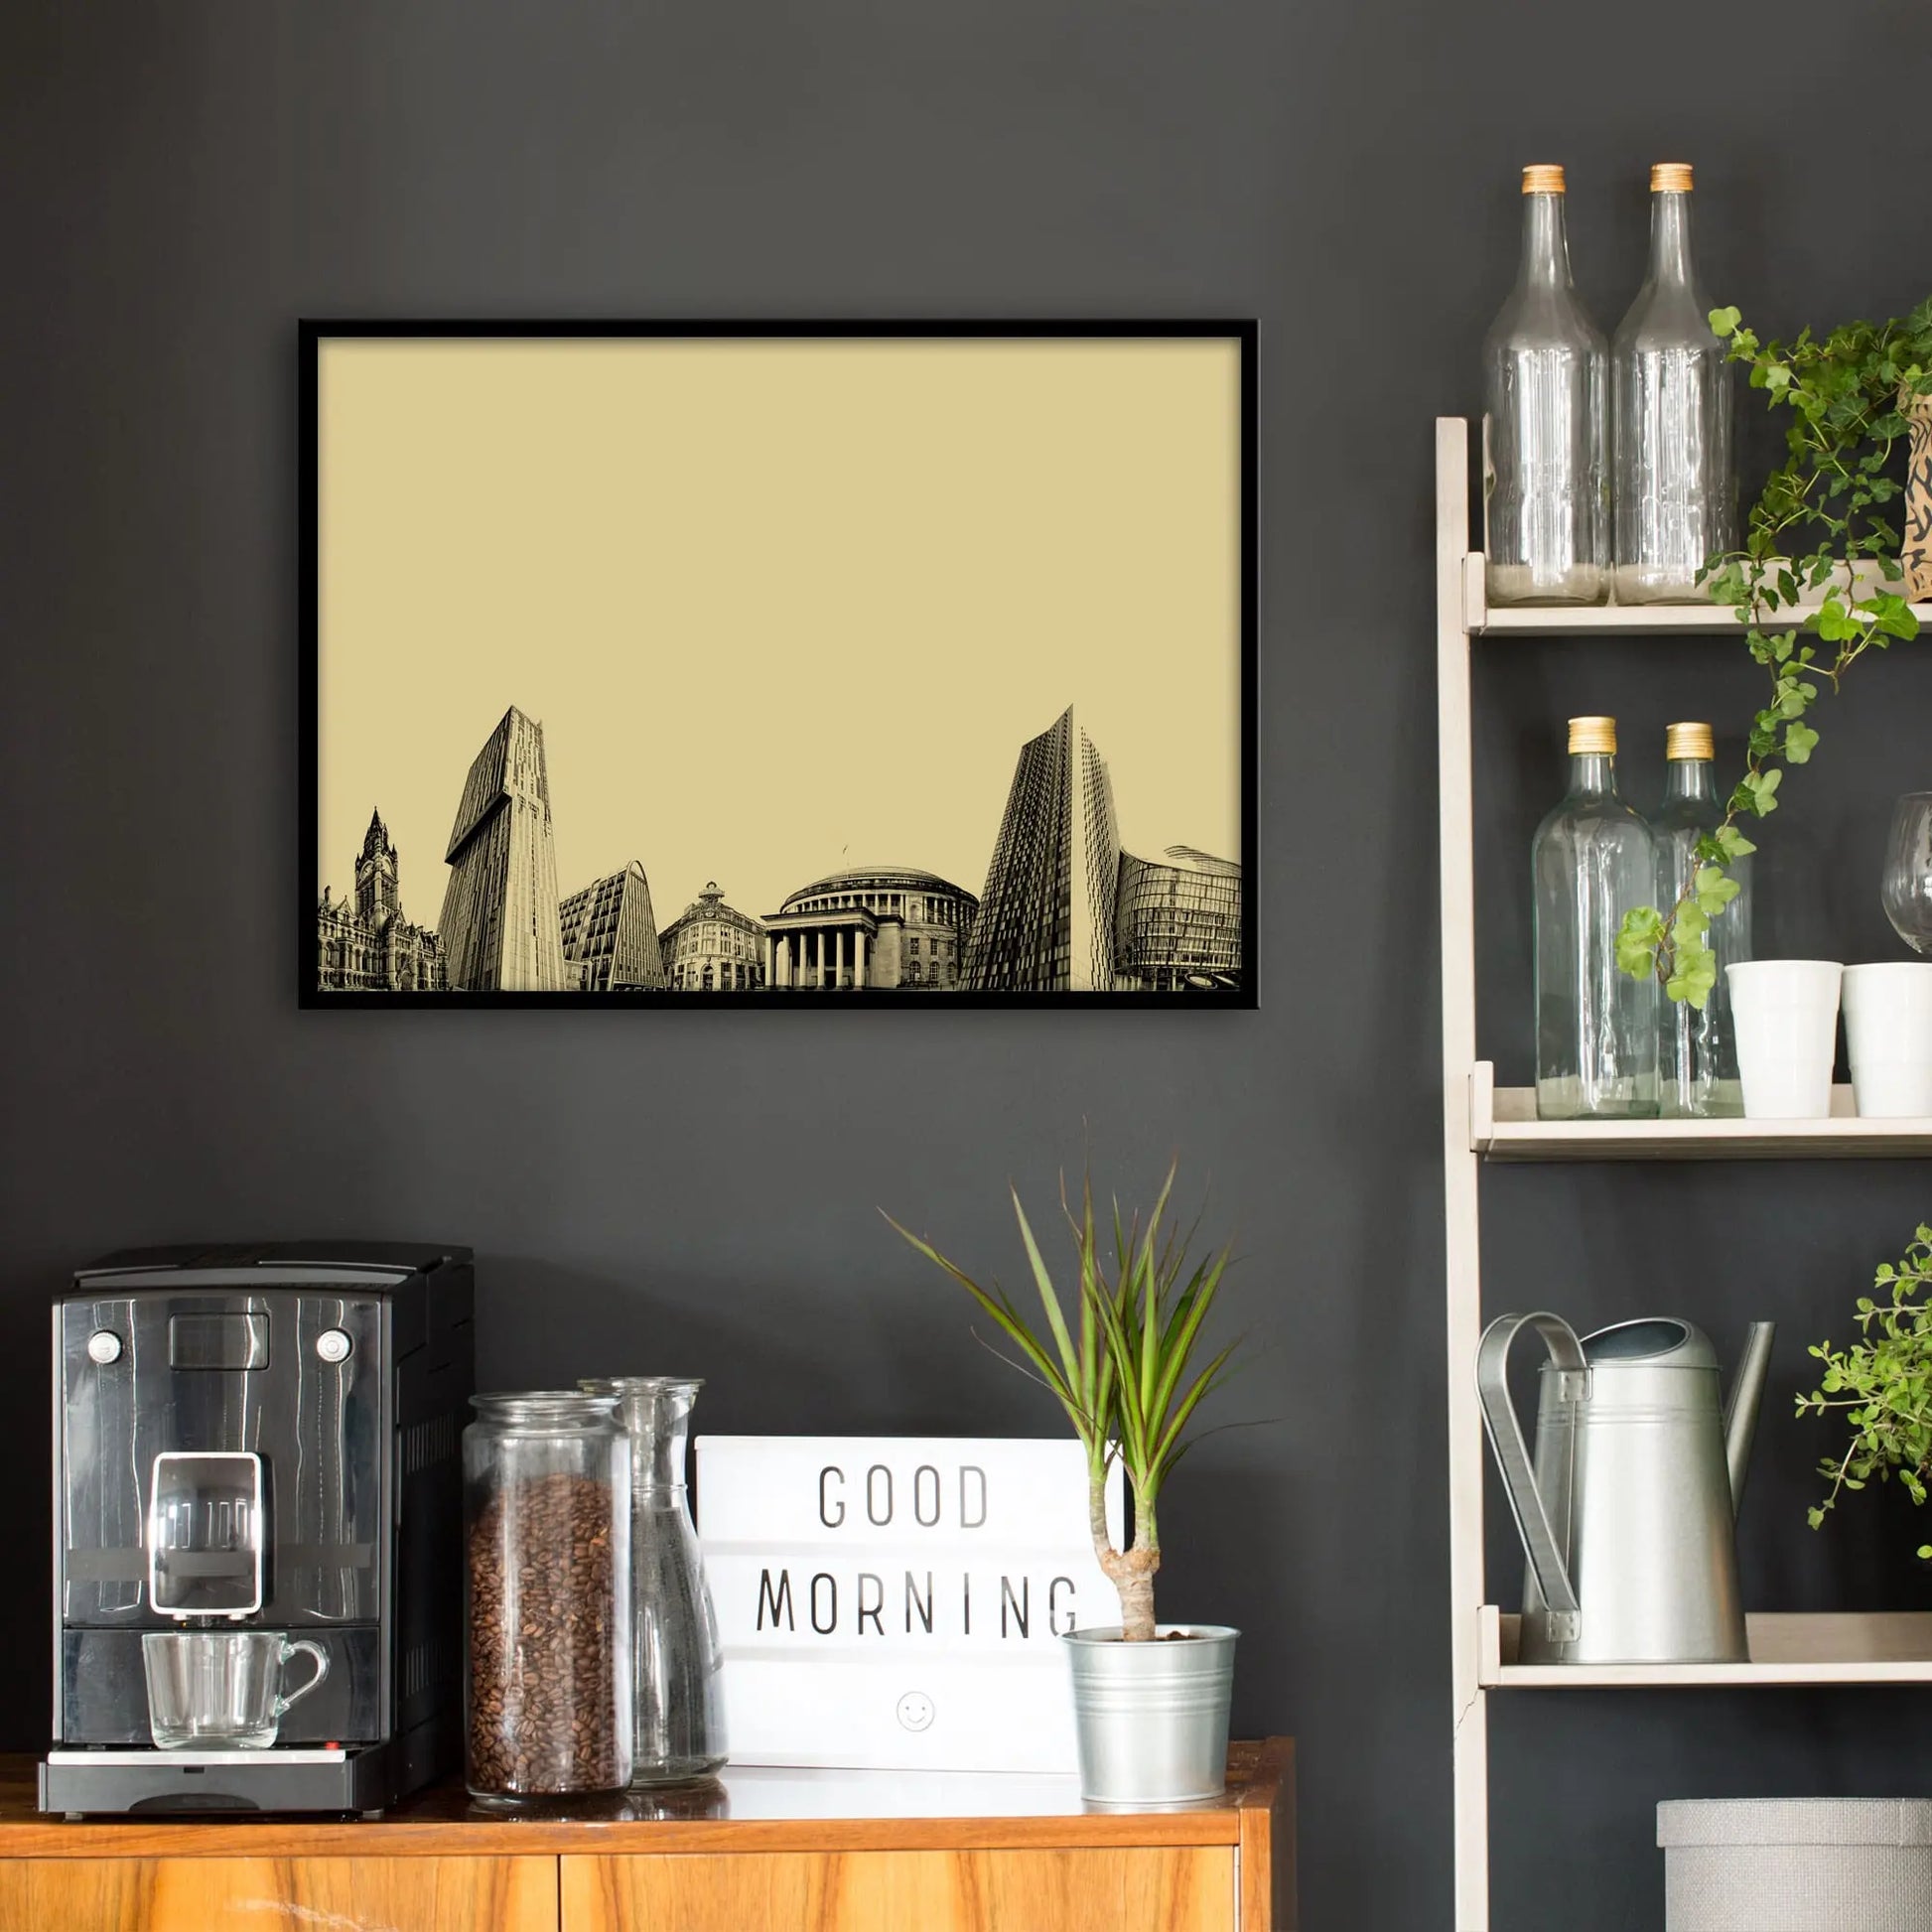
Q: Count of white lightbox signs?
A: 1